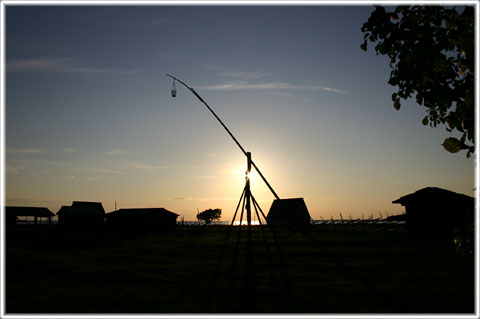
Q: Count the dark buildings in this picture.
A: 5